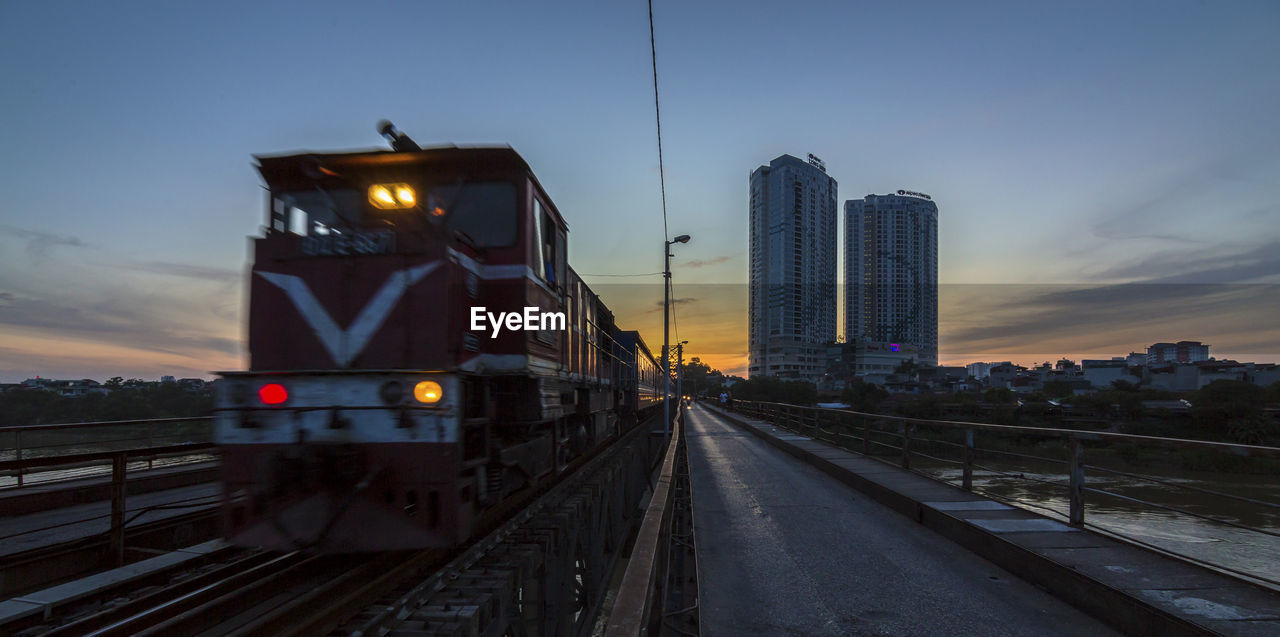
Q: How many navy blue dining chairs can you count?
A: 0